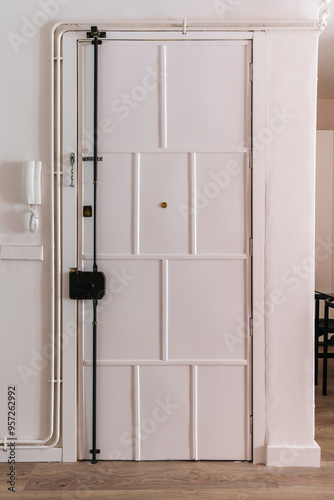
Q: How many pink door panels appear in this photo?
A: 10